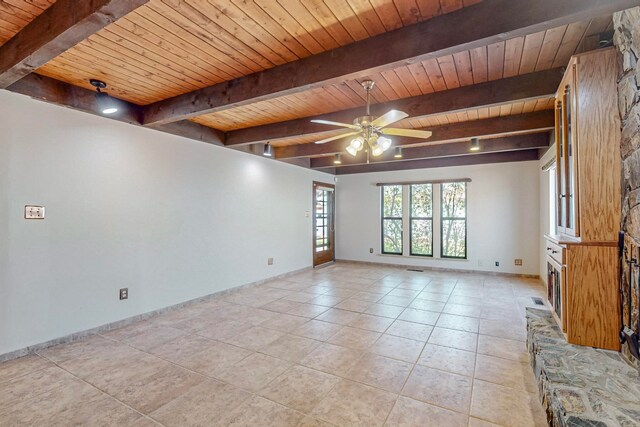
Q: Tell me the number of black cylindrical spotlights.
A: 5